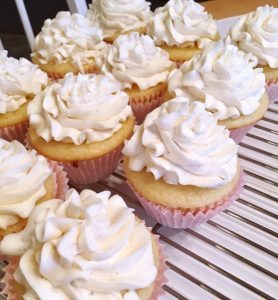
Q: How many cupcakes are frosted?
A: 11